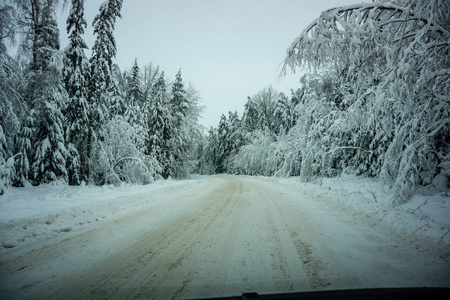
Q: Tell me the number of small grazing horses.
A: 0